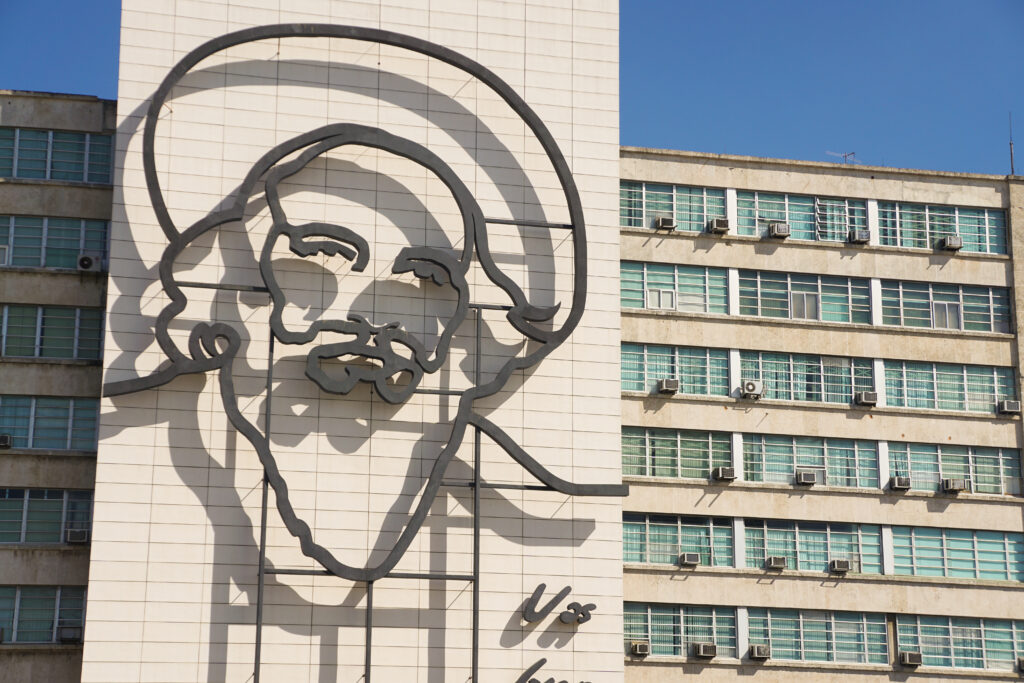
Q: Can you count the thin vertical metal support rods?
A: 3